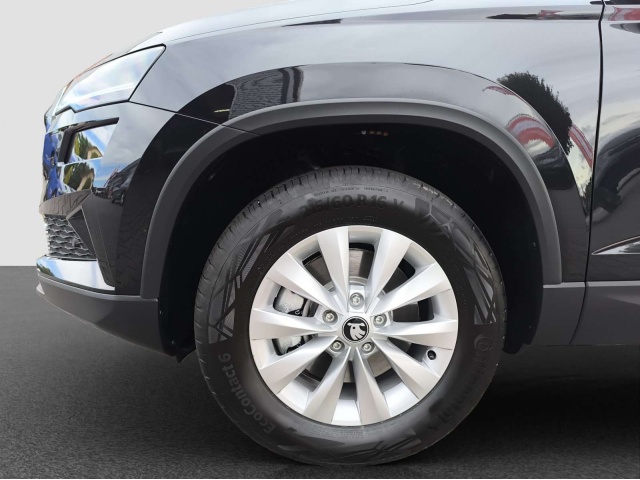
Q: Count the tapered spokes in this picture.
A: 10